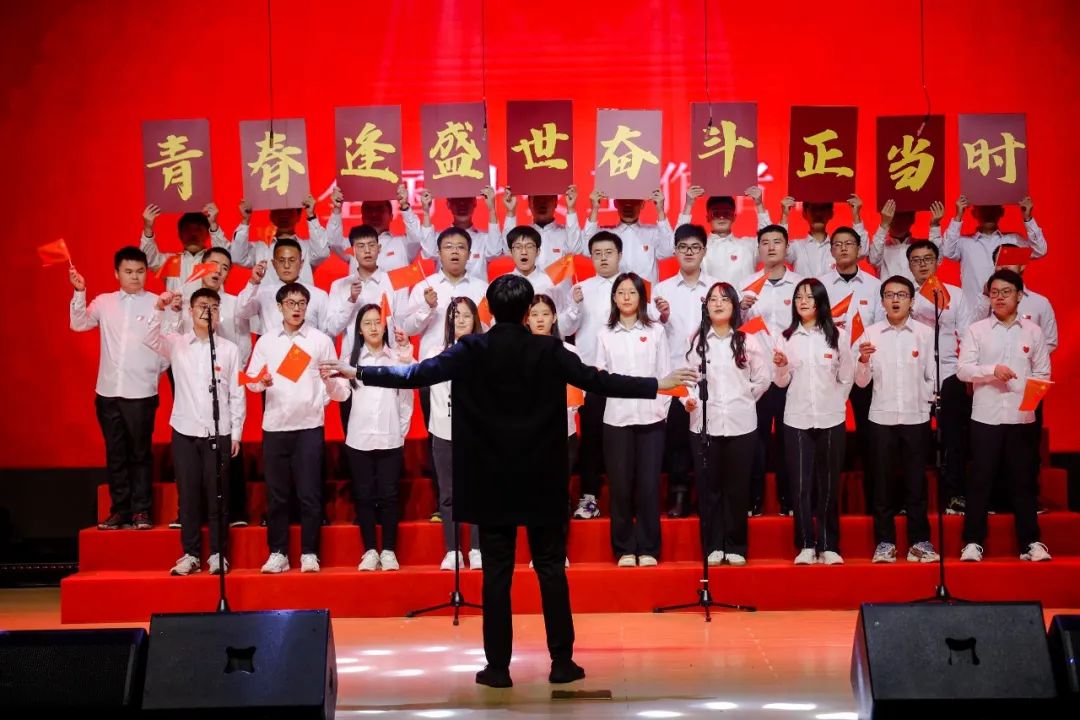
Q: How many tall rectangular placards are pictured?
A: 10